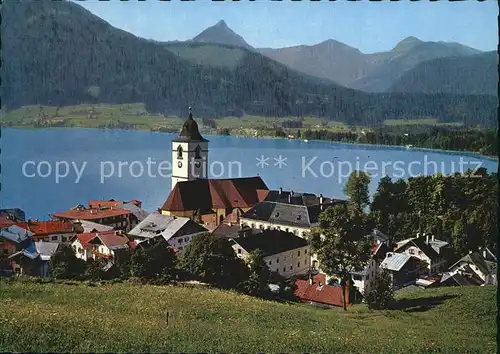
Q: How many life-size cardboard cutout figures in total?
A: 0